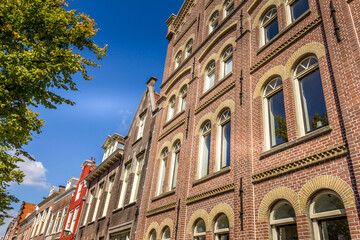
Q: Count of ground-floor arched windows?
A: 6